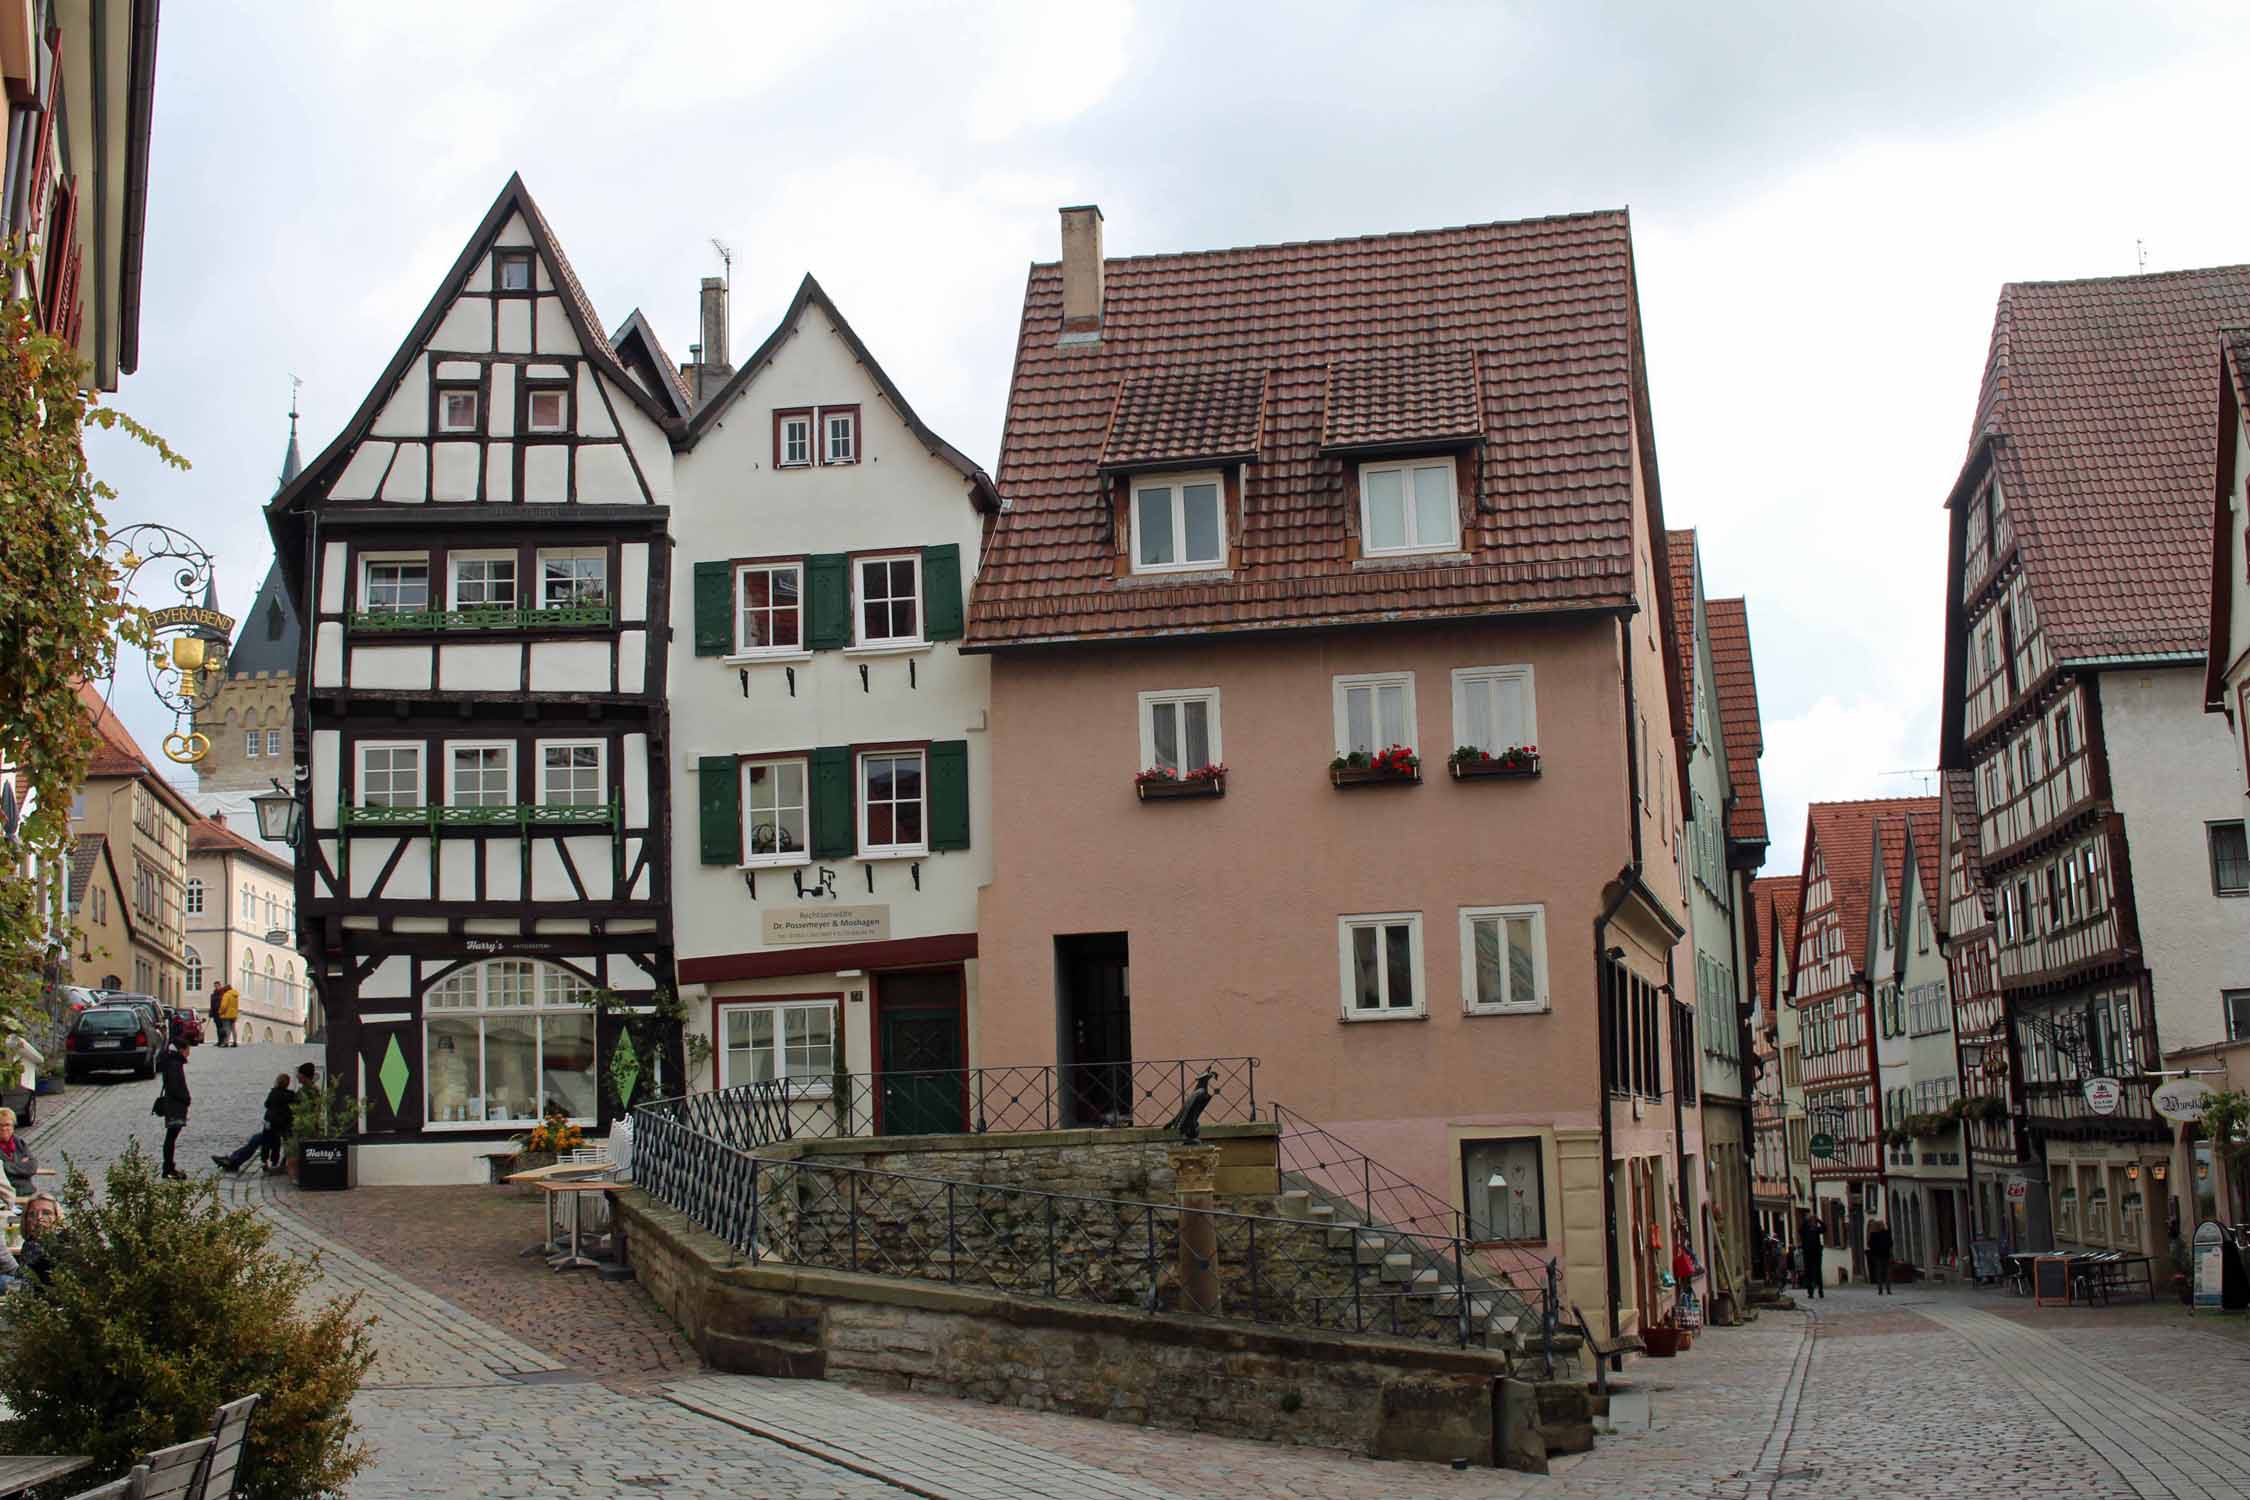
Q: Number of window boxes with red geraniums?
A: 3